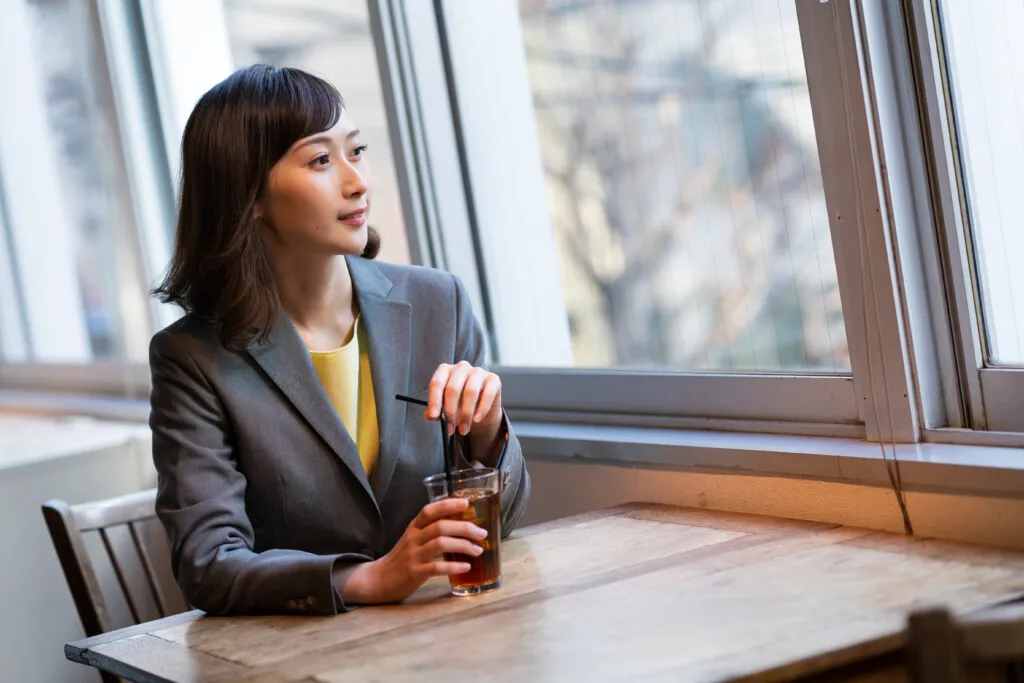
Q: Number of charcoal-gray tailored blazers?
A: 1